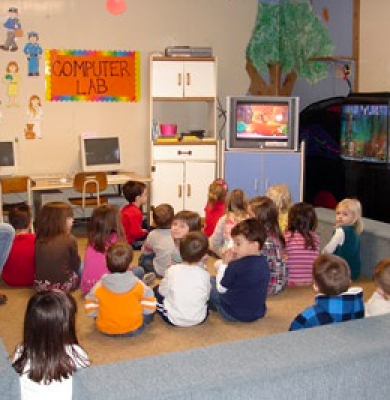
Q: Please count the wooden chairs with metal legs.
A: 2